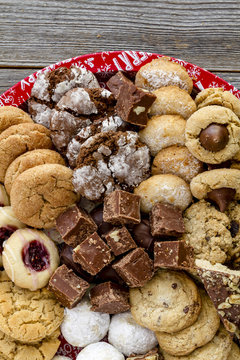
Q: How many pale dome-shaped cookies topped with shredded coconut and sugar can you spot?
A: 5